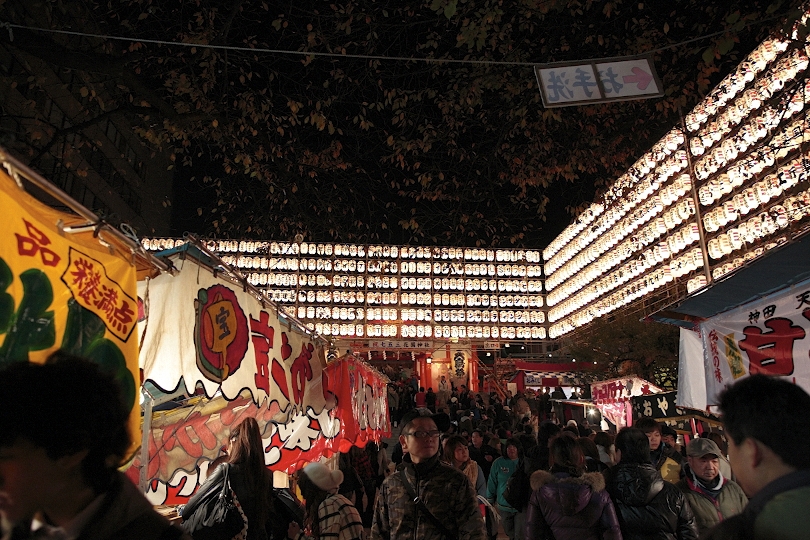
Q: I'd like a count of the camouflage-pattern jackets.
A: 1